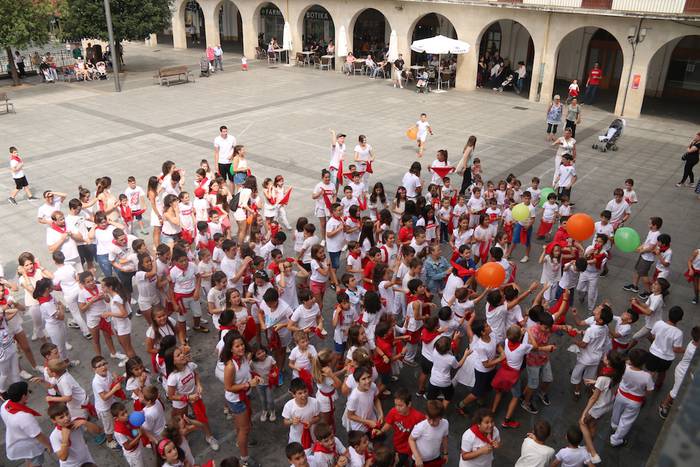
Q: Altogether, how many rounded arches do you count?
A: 9